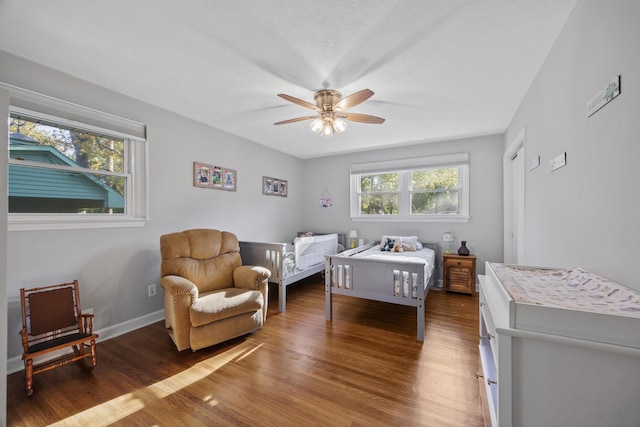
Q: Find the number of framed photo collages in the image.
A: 2